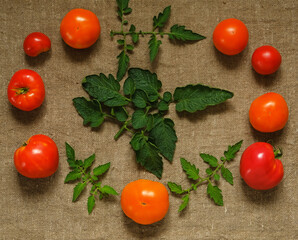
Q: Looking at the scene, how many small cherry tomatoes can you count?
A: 2